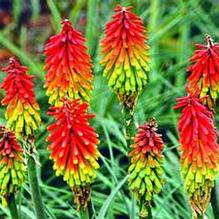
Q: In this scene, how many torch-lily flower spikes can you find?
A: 8